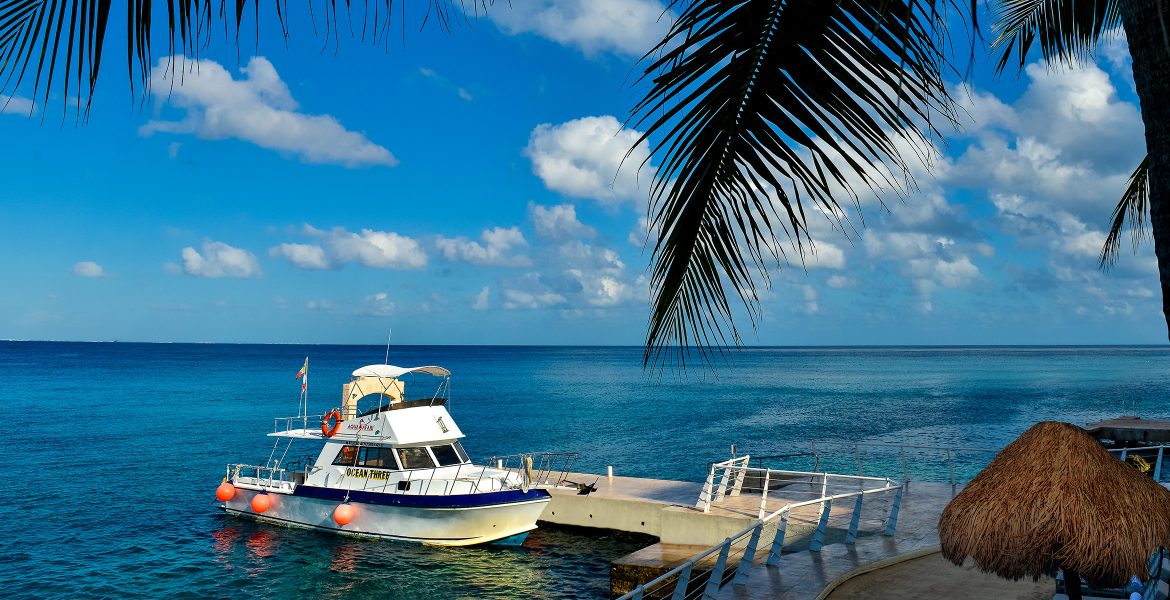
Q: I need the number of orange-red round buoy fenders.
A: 3